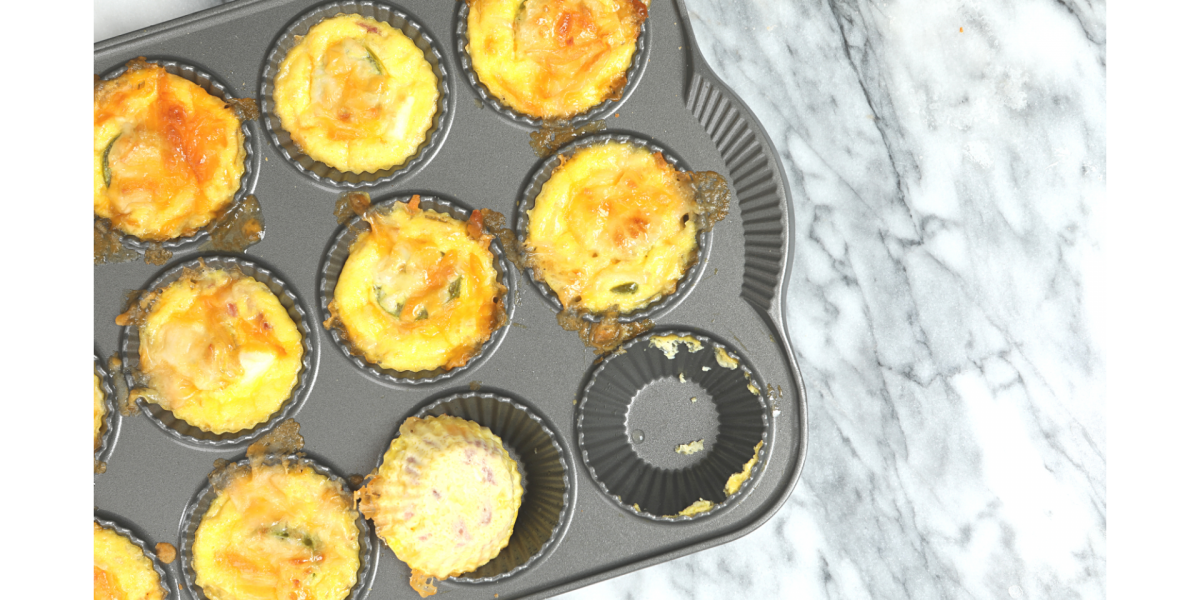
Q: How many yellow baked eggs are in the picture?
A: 10